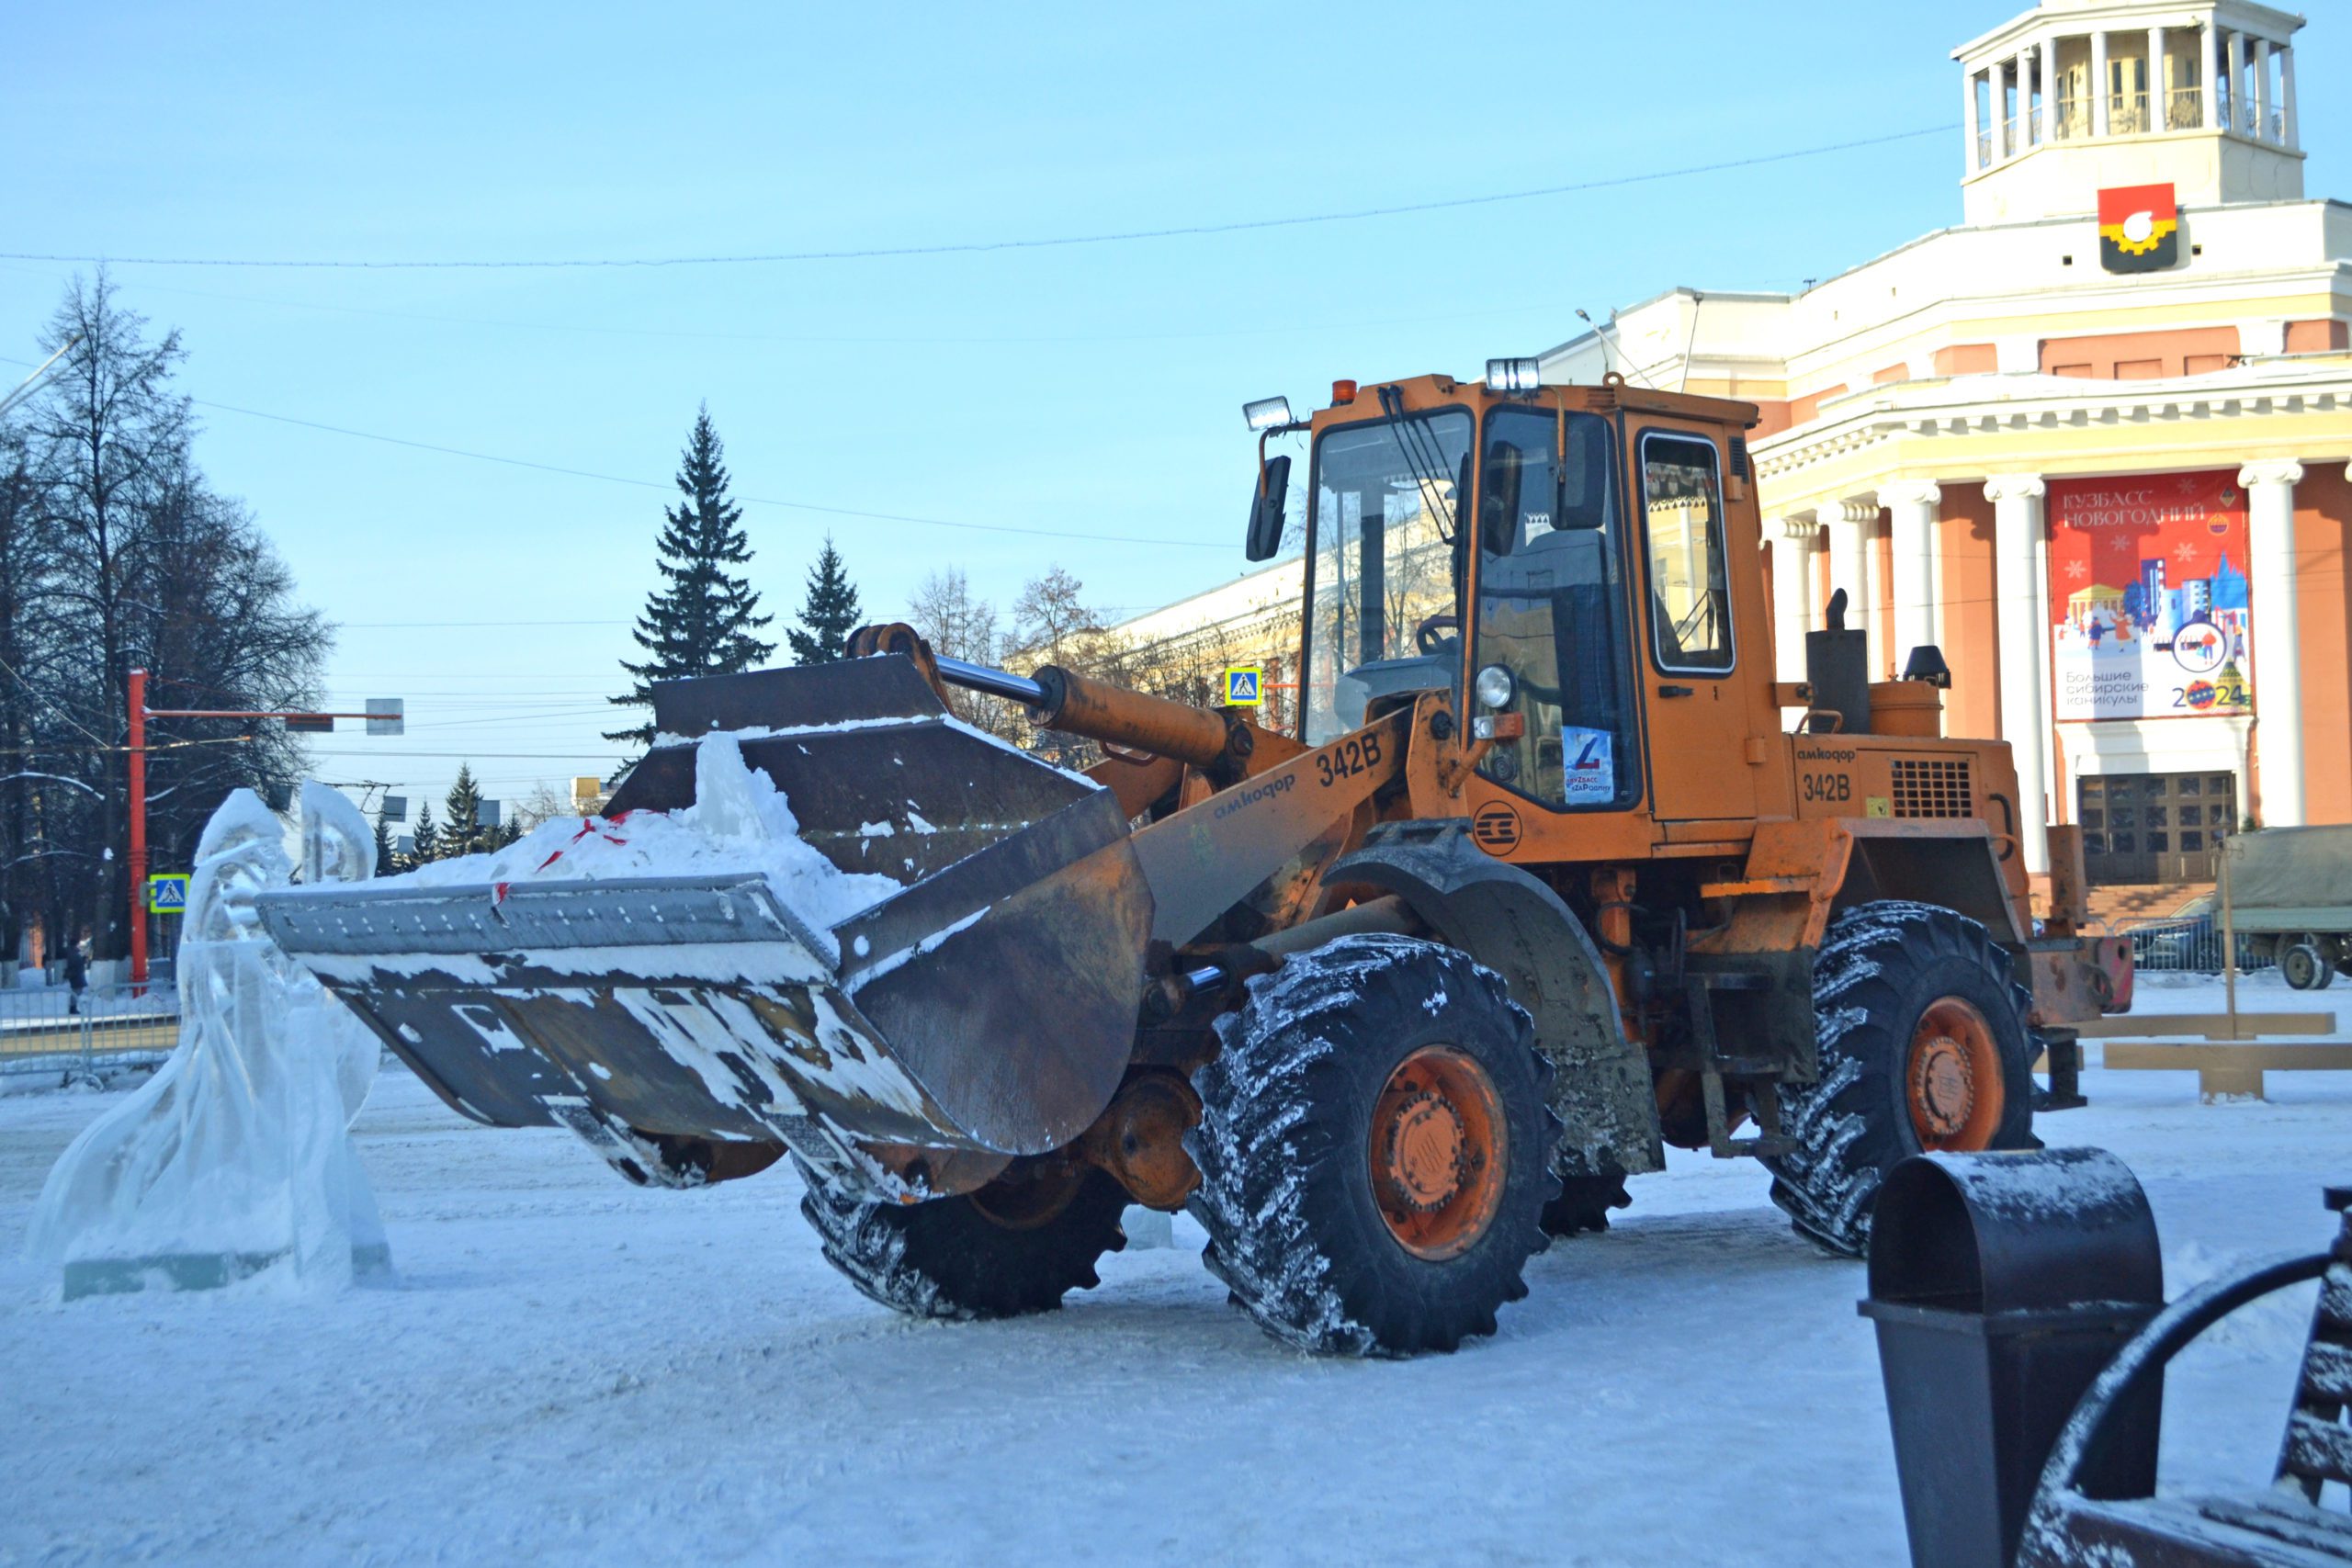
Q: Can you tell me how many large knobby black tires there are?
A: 4